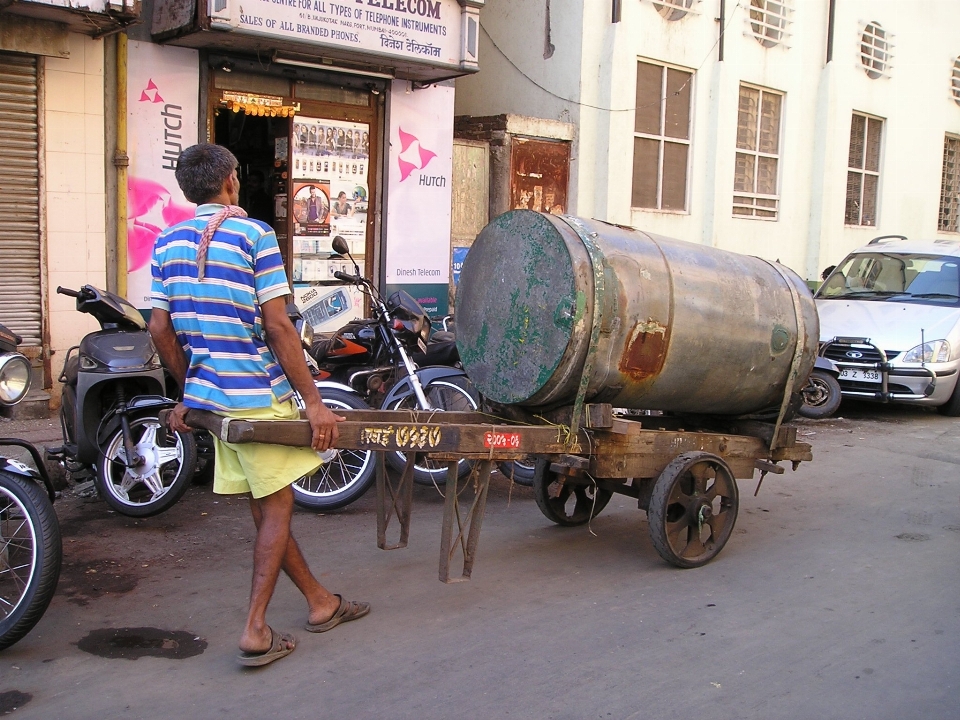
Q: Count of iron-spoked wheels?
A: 2